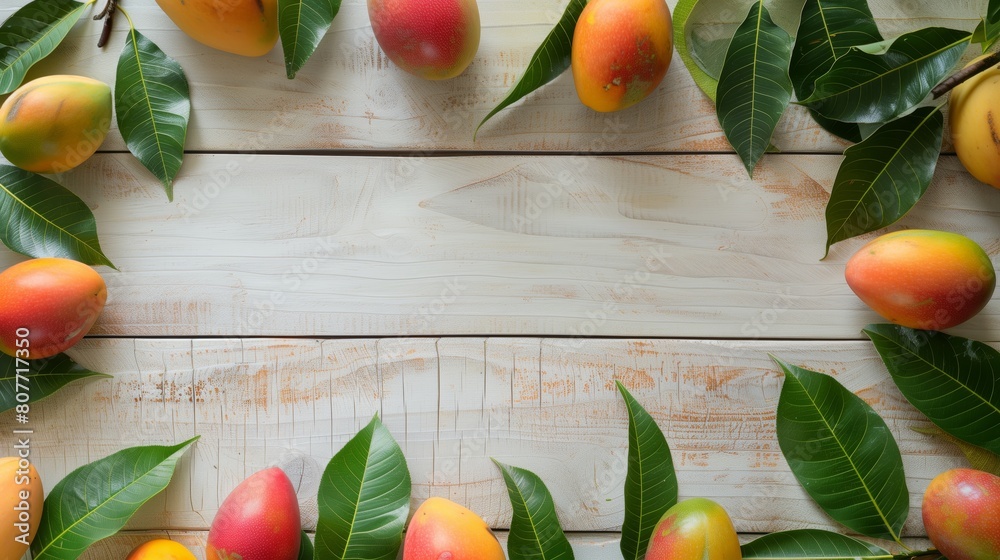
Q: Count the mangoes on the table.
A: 13